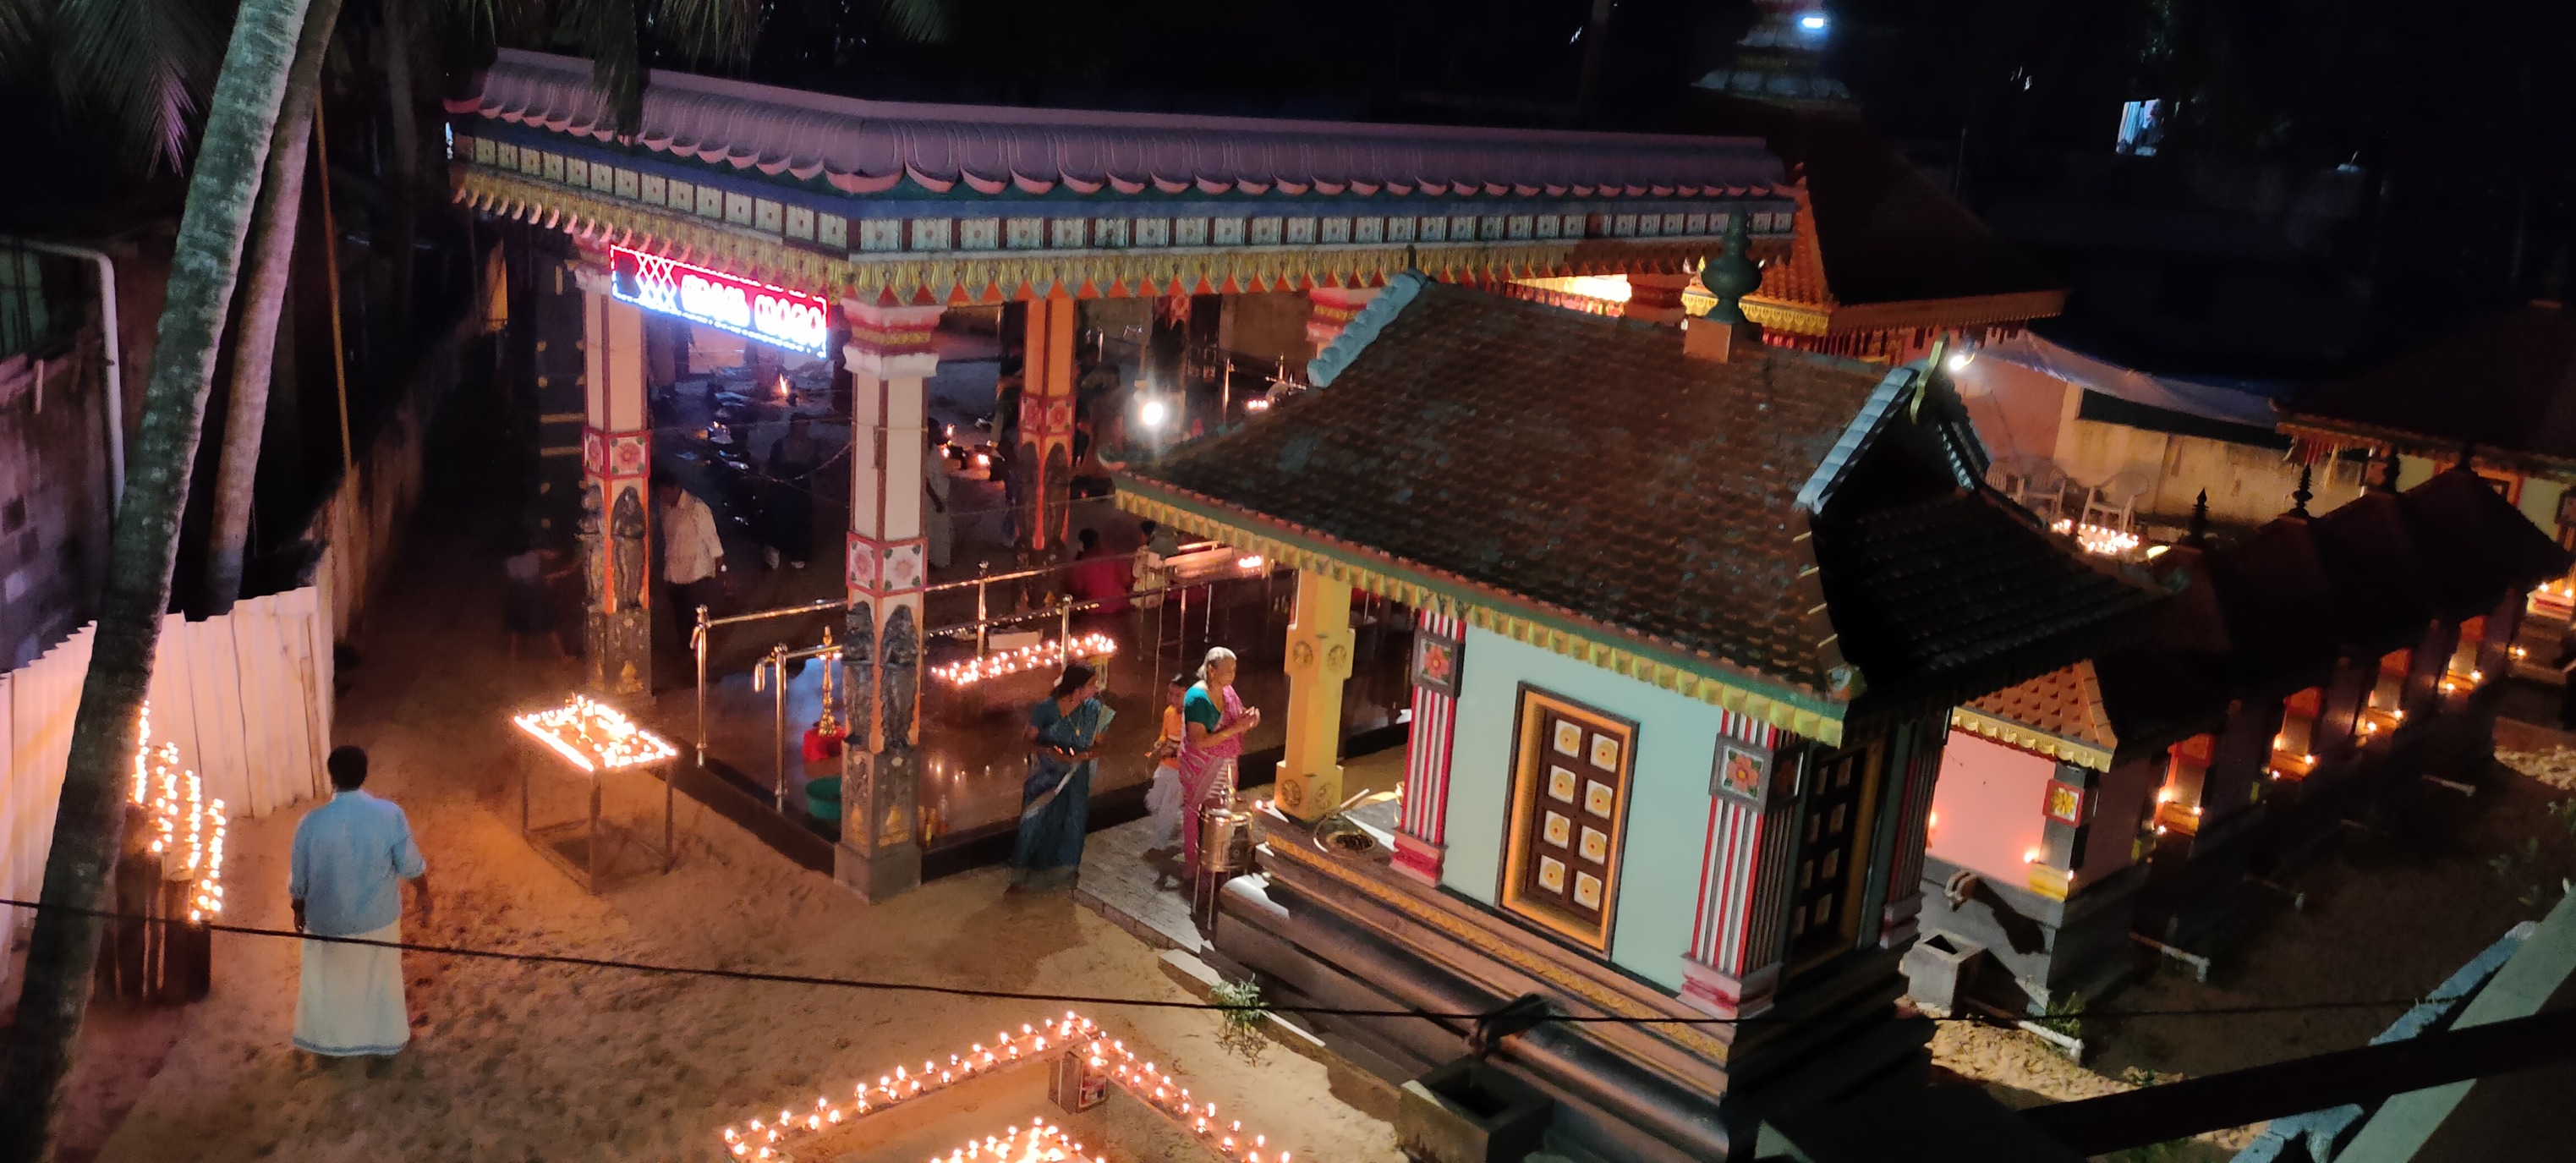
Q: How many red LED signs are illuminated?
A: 1